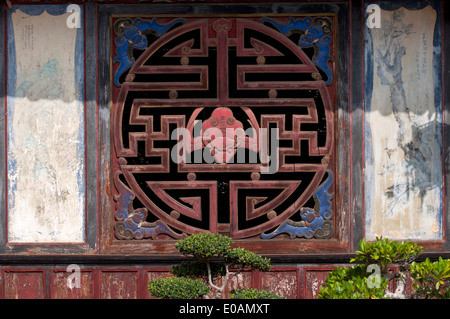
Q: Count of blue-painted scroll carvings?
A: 4